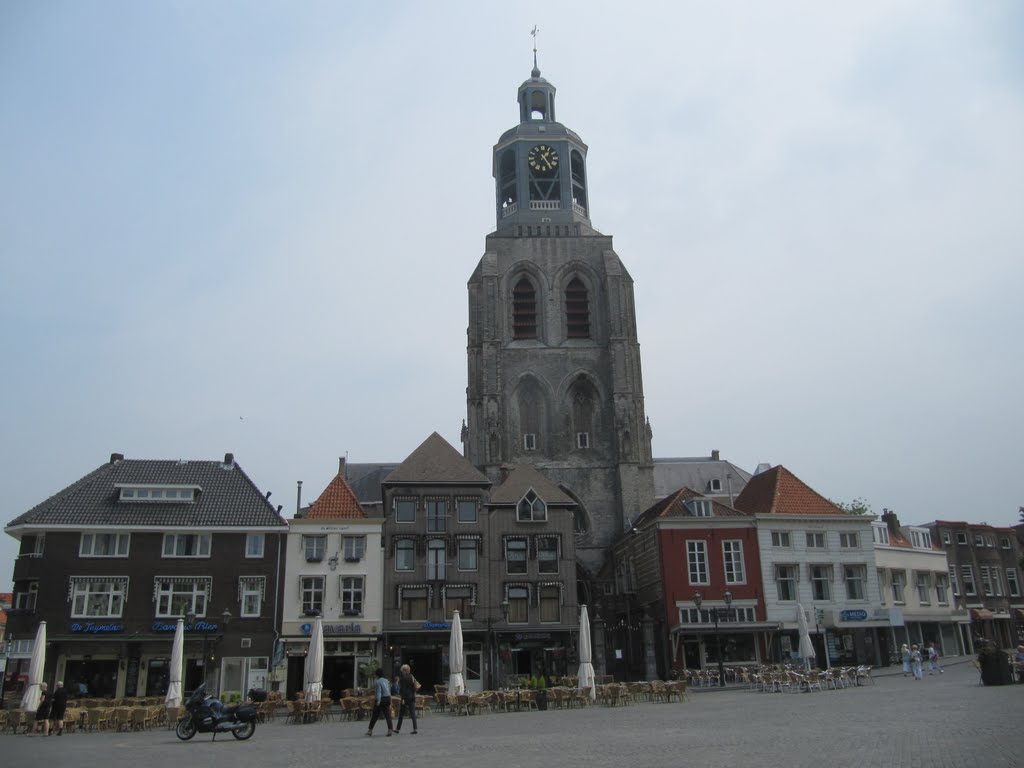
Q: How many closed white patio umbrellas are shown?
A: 6